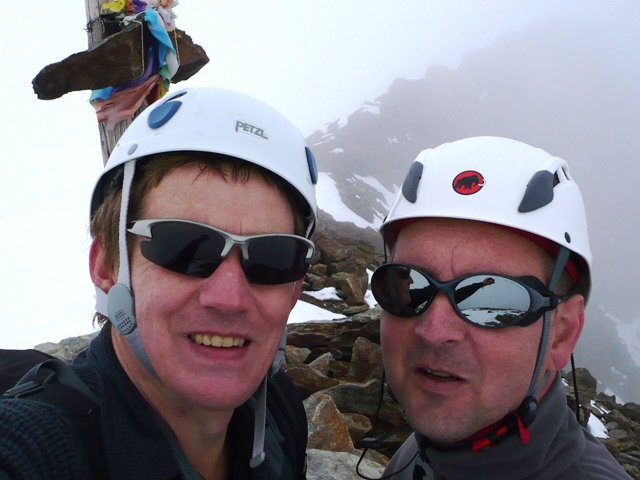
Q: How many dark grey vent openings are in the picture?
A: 2